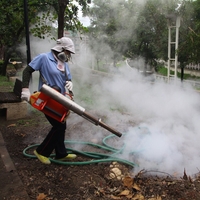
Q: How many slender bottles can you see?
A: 0